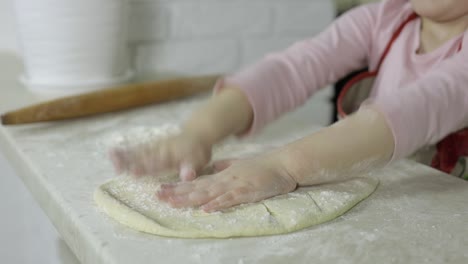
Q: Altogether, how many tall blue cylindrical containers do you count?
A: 0